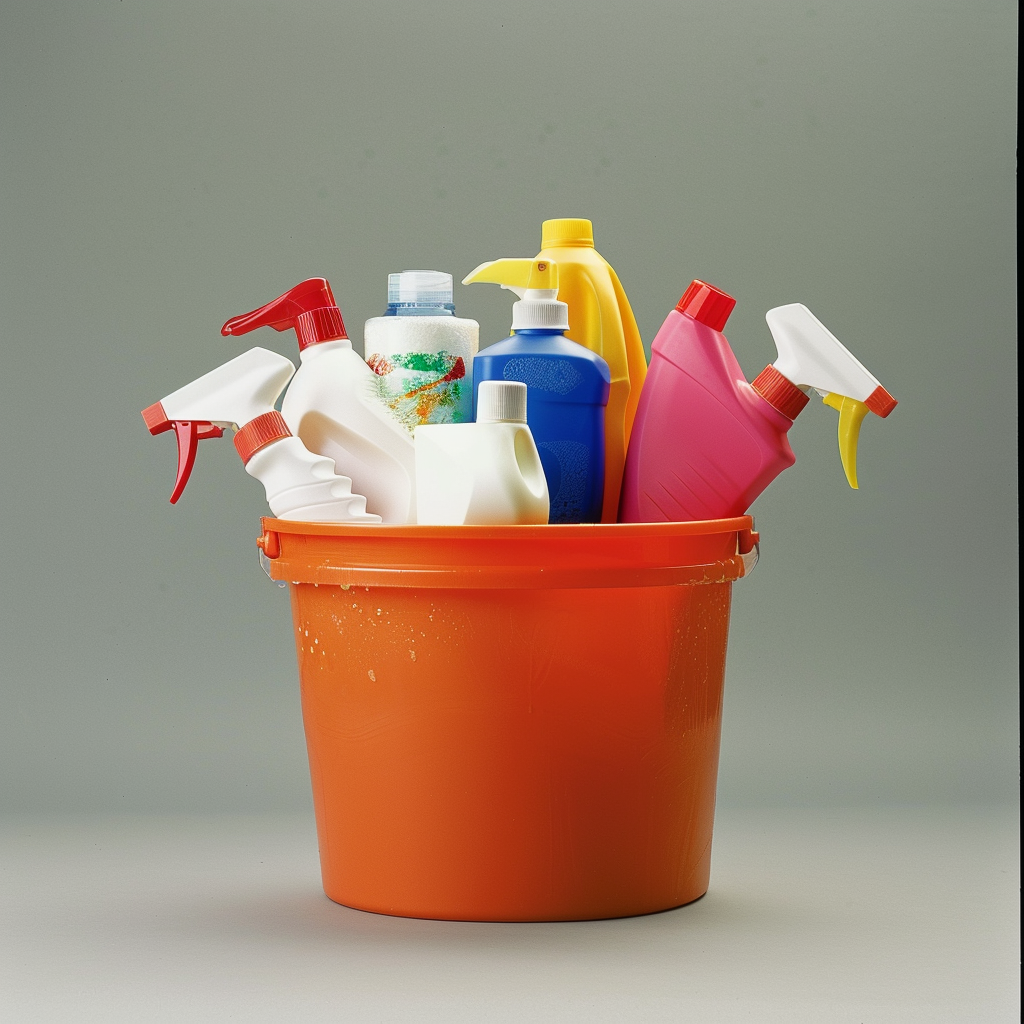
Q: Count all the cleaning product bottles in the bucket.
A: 7